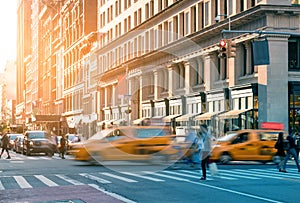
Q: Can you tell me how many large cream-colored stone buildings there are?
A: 1